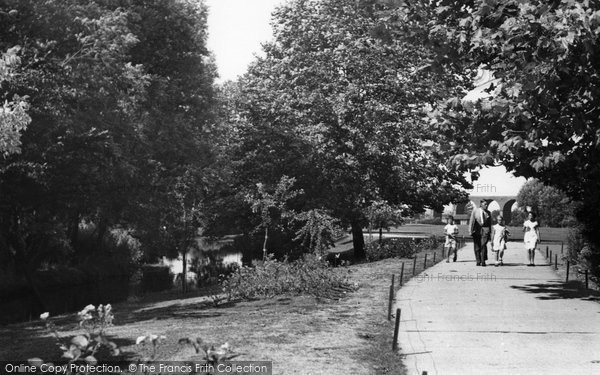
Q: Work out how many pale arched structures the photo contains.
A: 1